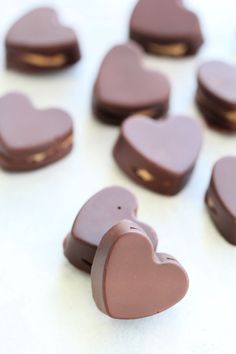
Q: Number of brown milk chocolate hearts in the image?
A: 9